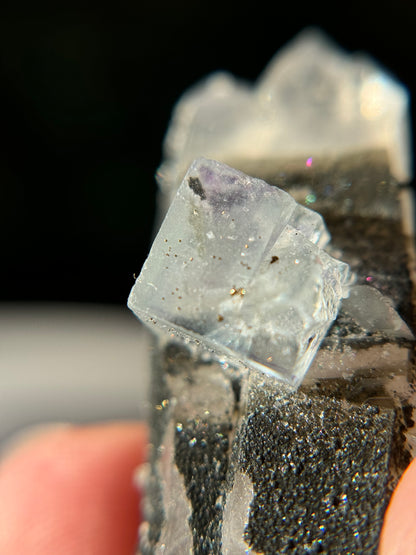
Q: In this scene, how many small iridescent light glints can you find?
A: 3